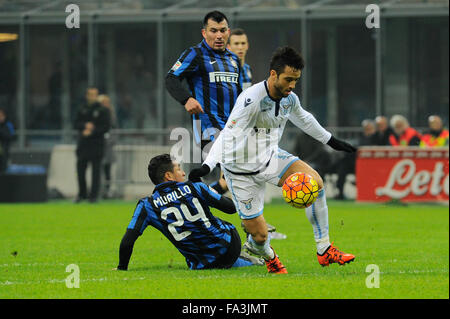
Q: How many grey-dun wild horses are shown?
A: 0